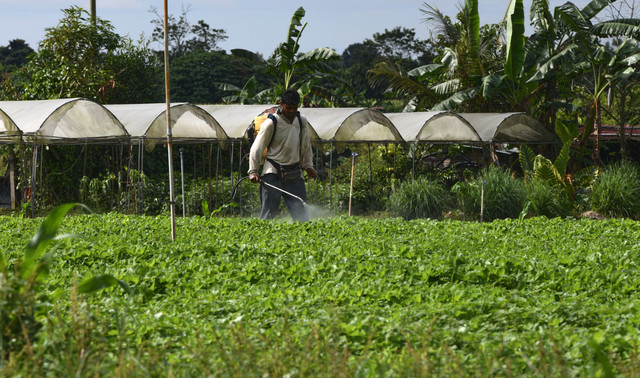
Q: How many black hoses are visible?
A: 1